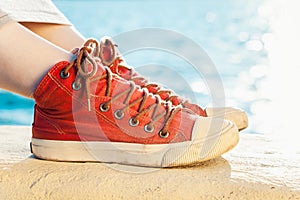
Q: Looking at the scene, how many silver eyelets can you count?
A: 7